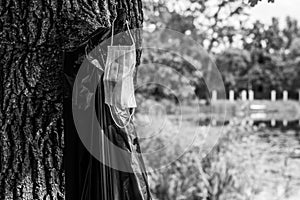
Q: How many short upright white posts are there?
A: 6